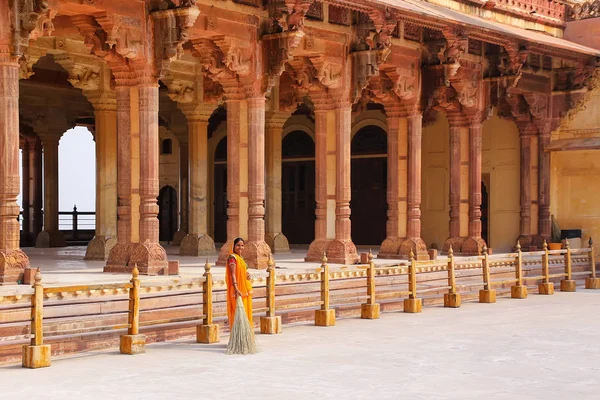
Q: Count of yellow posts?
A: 13